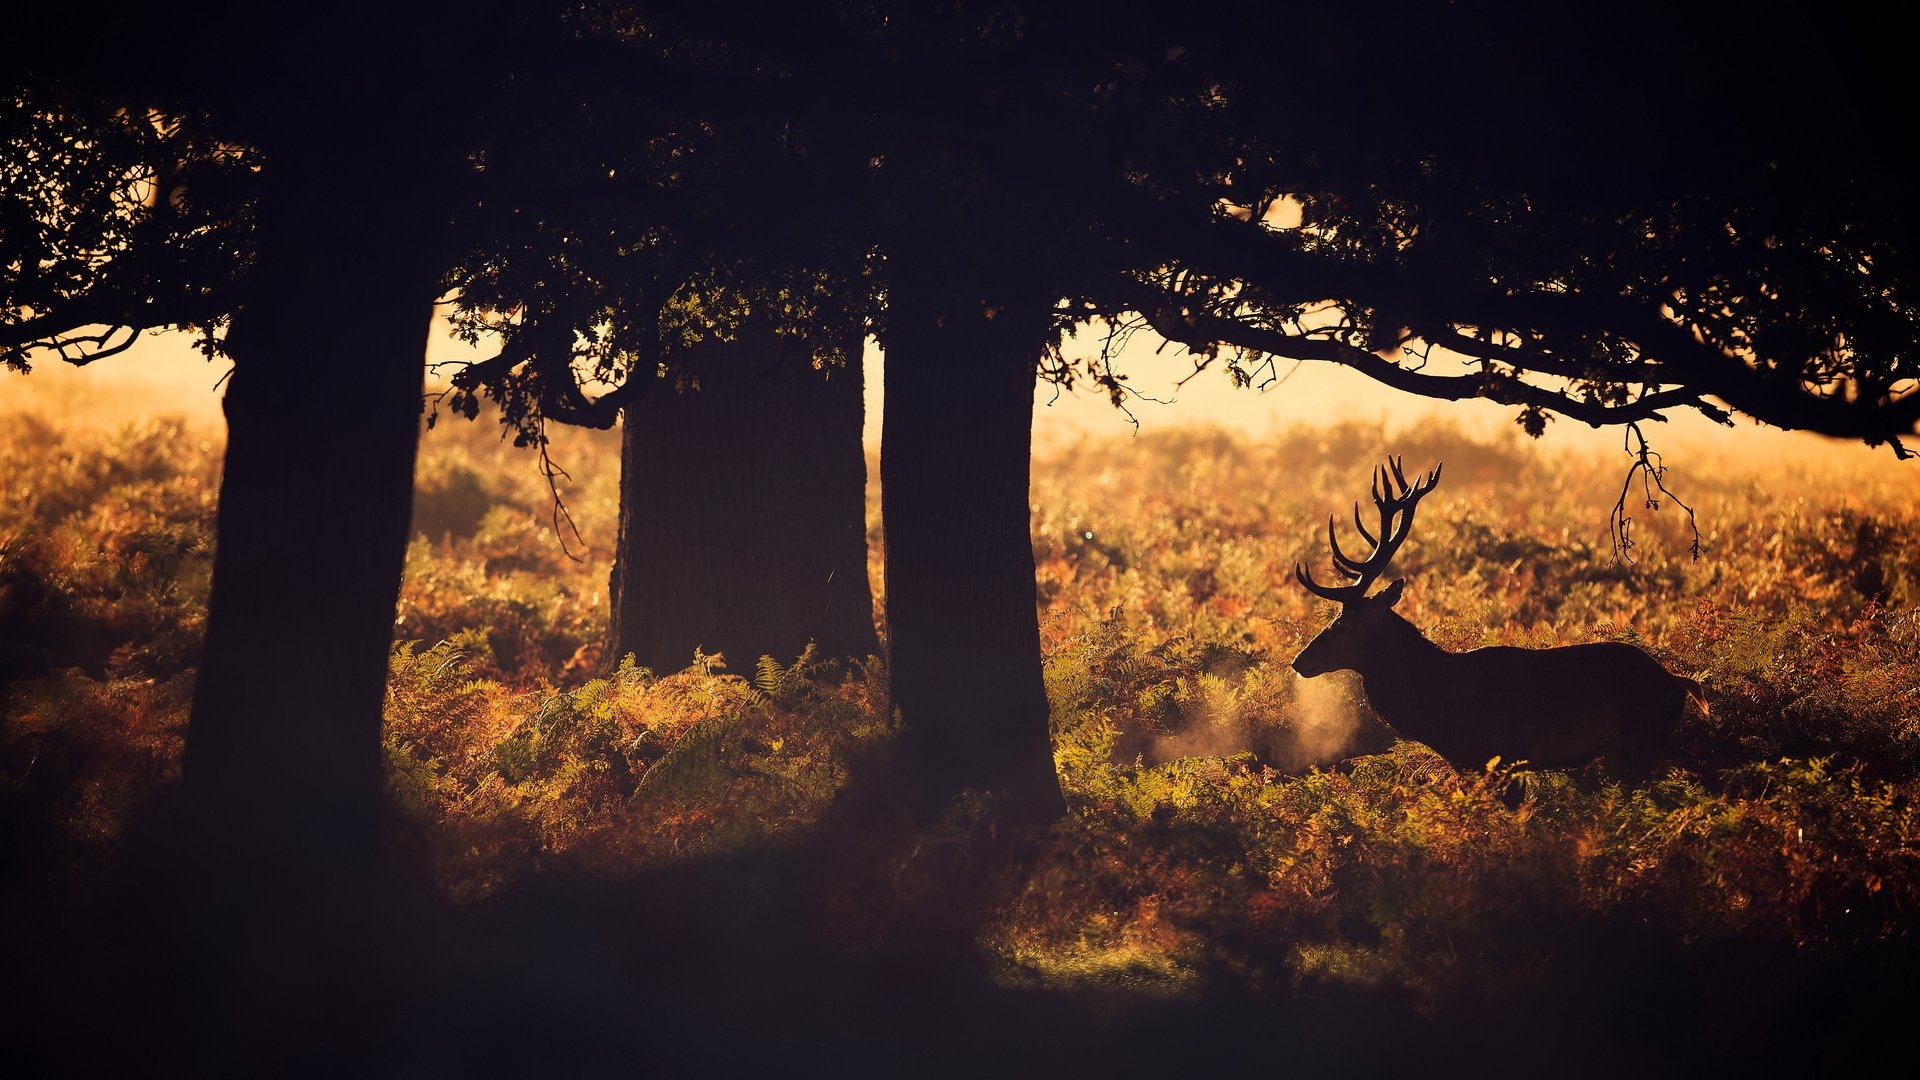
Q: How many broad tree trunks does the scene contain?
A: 3